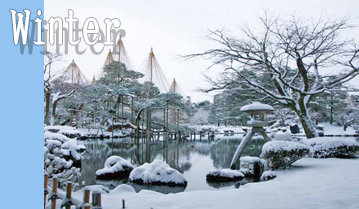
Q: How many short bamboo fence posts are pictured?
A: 5